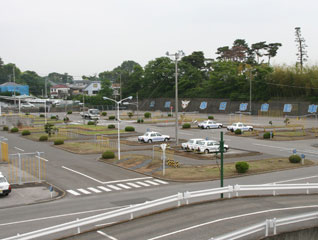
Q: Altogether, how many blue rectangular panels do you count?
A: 8